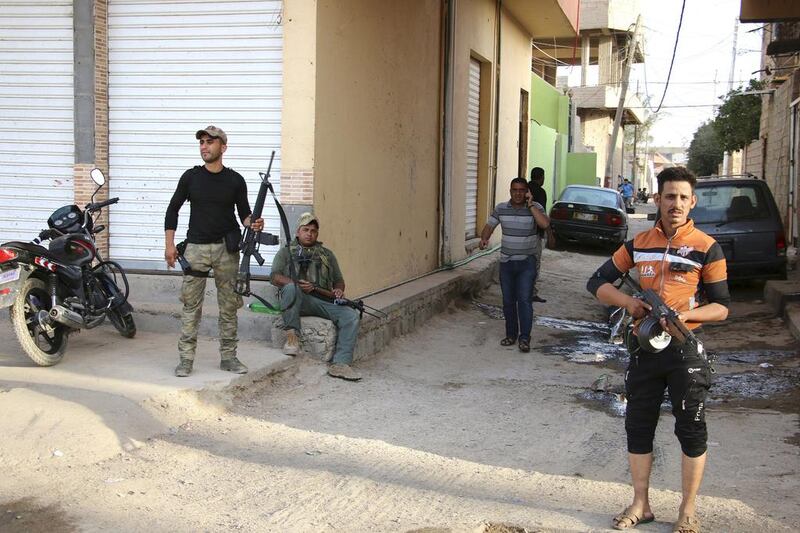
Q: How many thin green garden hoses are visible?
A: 1